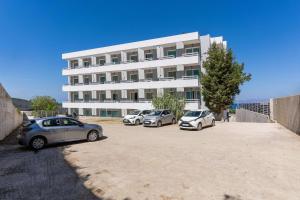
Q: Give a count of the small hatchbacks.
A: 4